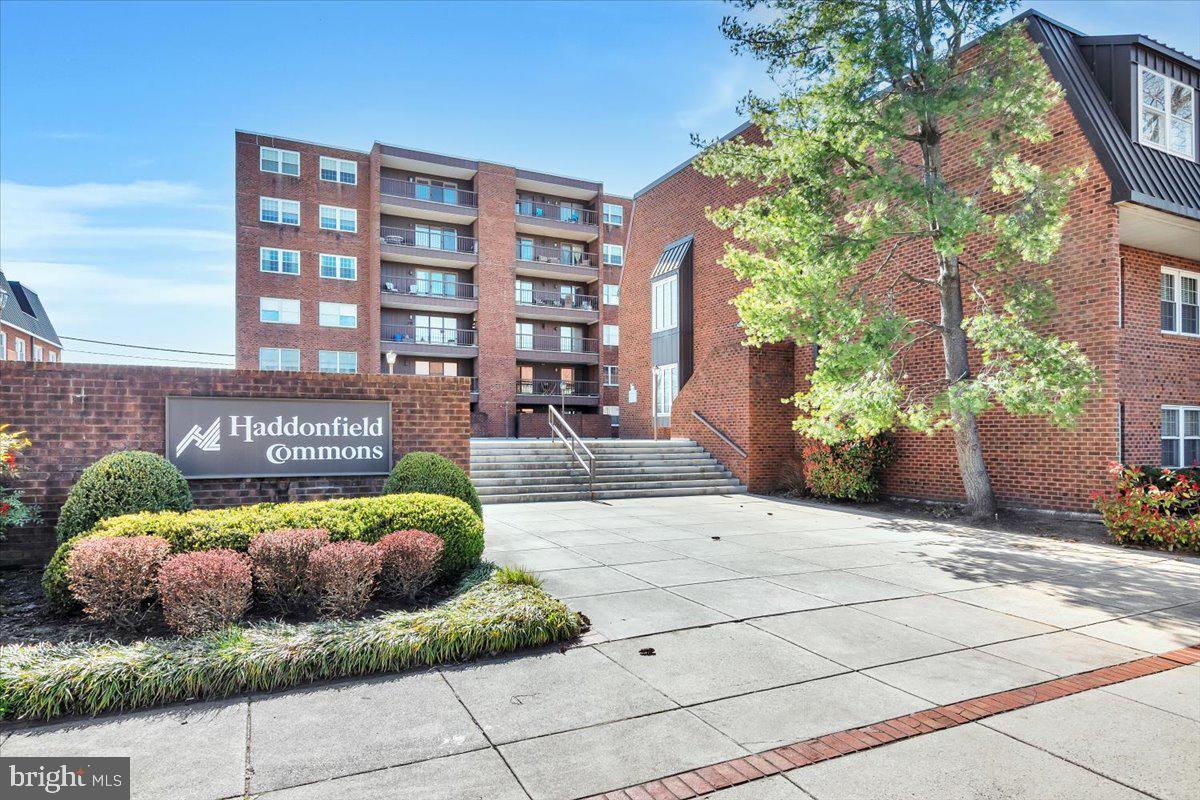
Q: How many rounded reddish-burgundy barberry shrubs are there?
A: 5